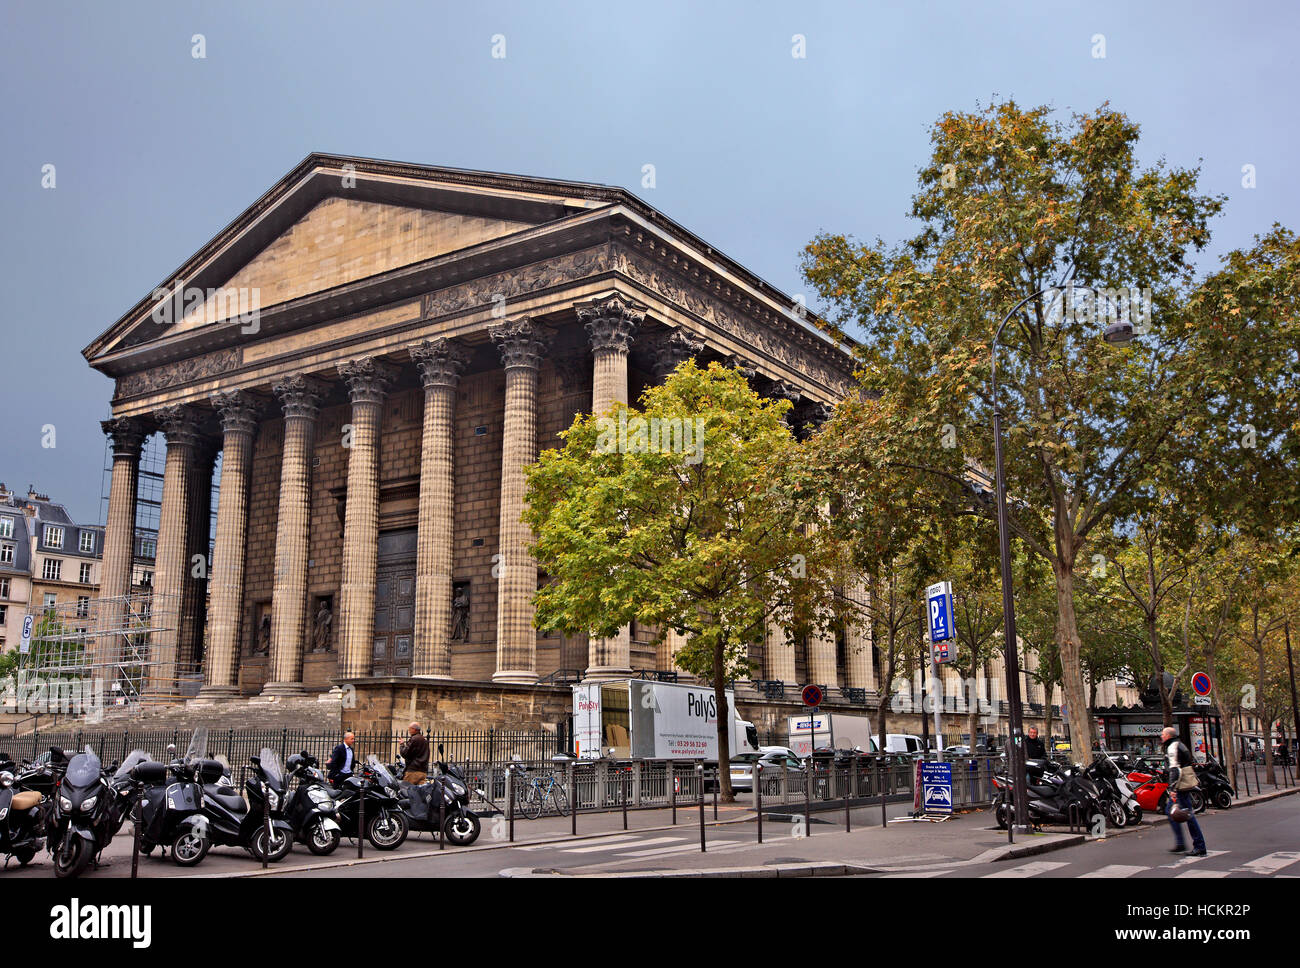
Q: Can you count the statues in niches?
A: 3